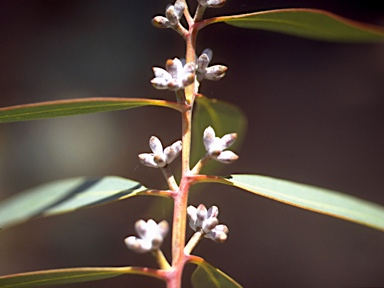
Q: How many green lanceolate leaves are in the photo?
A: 7